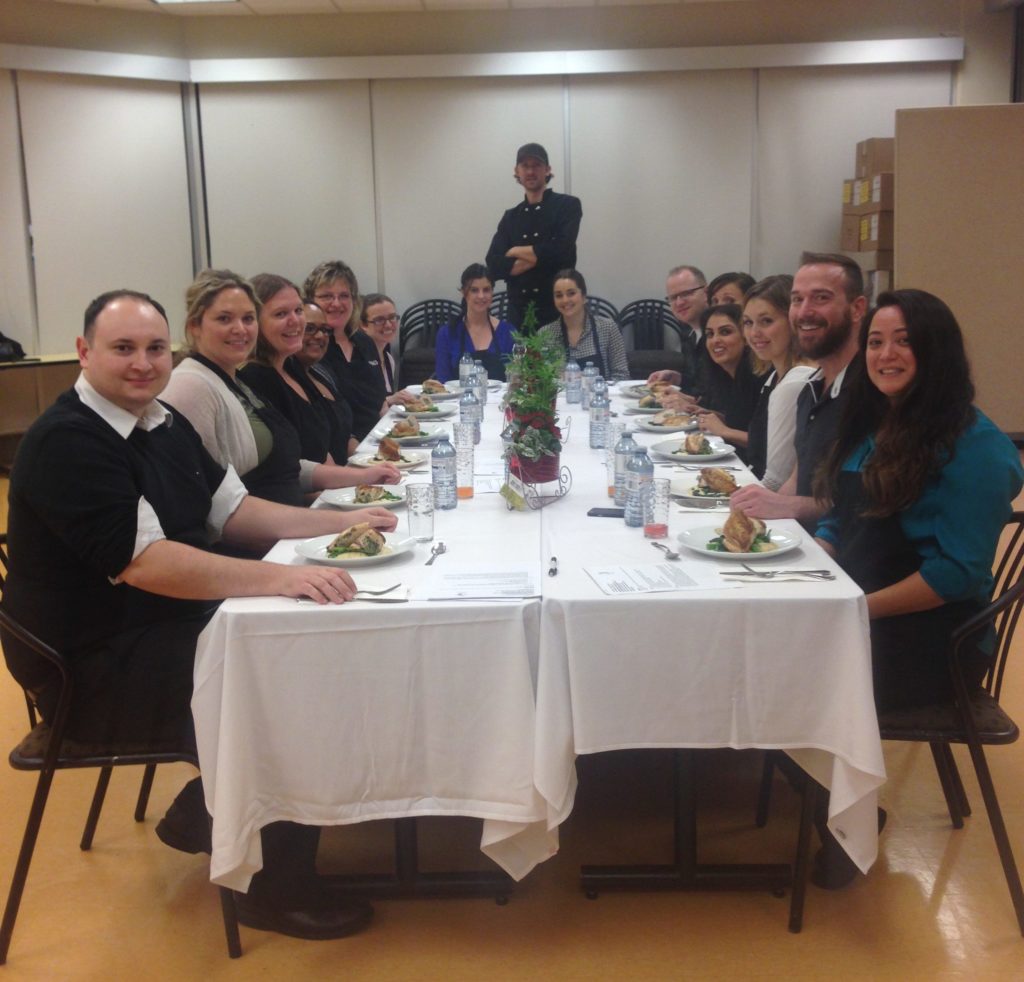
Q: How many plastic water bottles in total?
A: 11